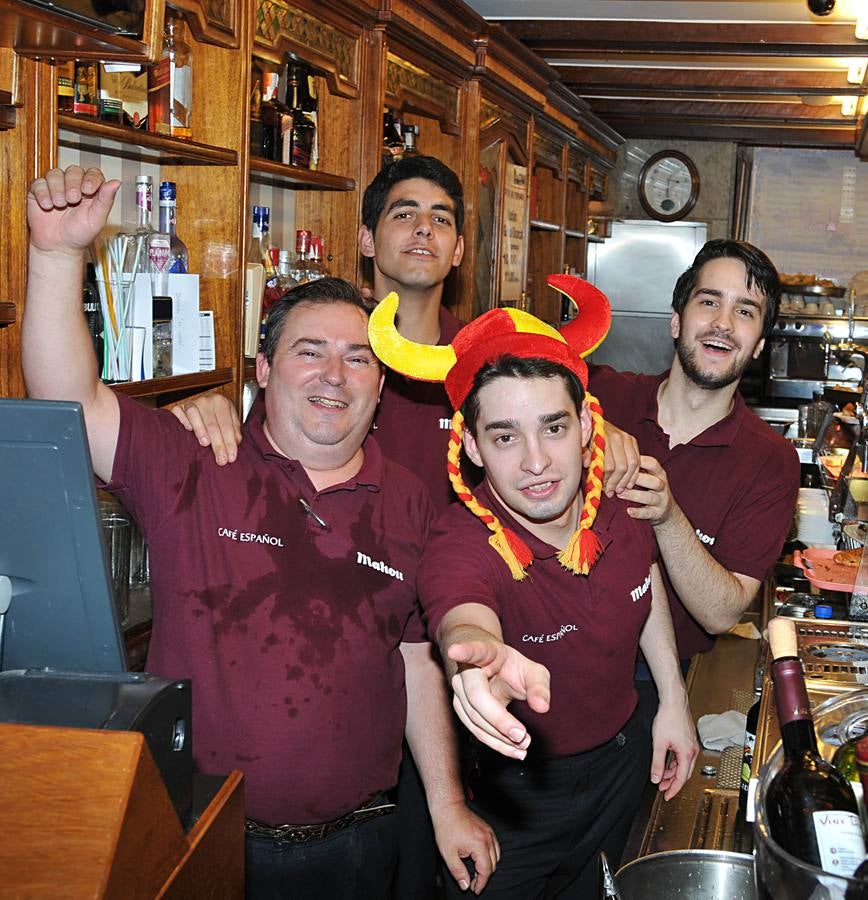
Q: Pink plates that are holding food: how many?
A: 1